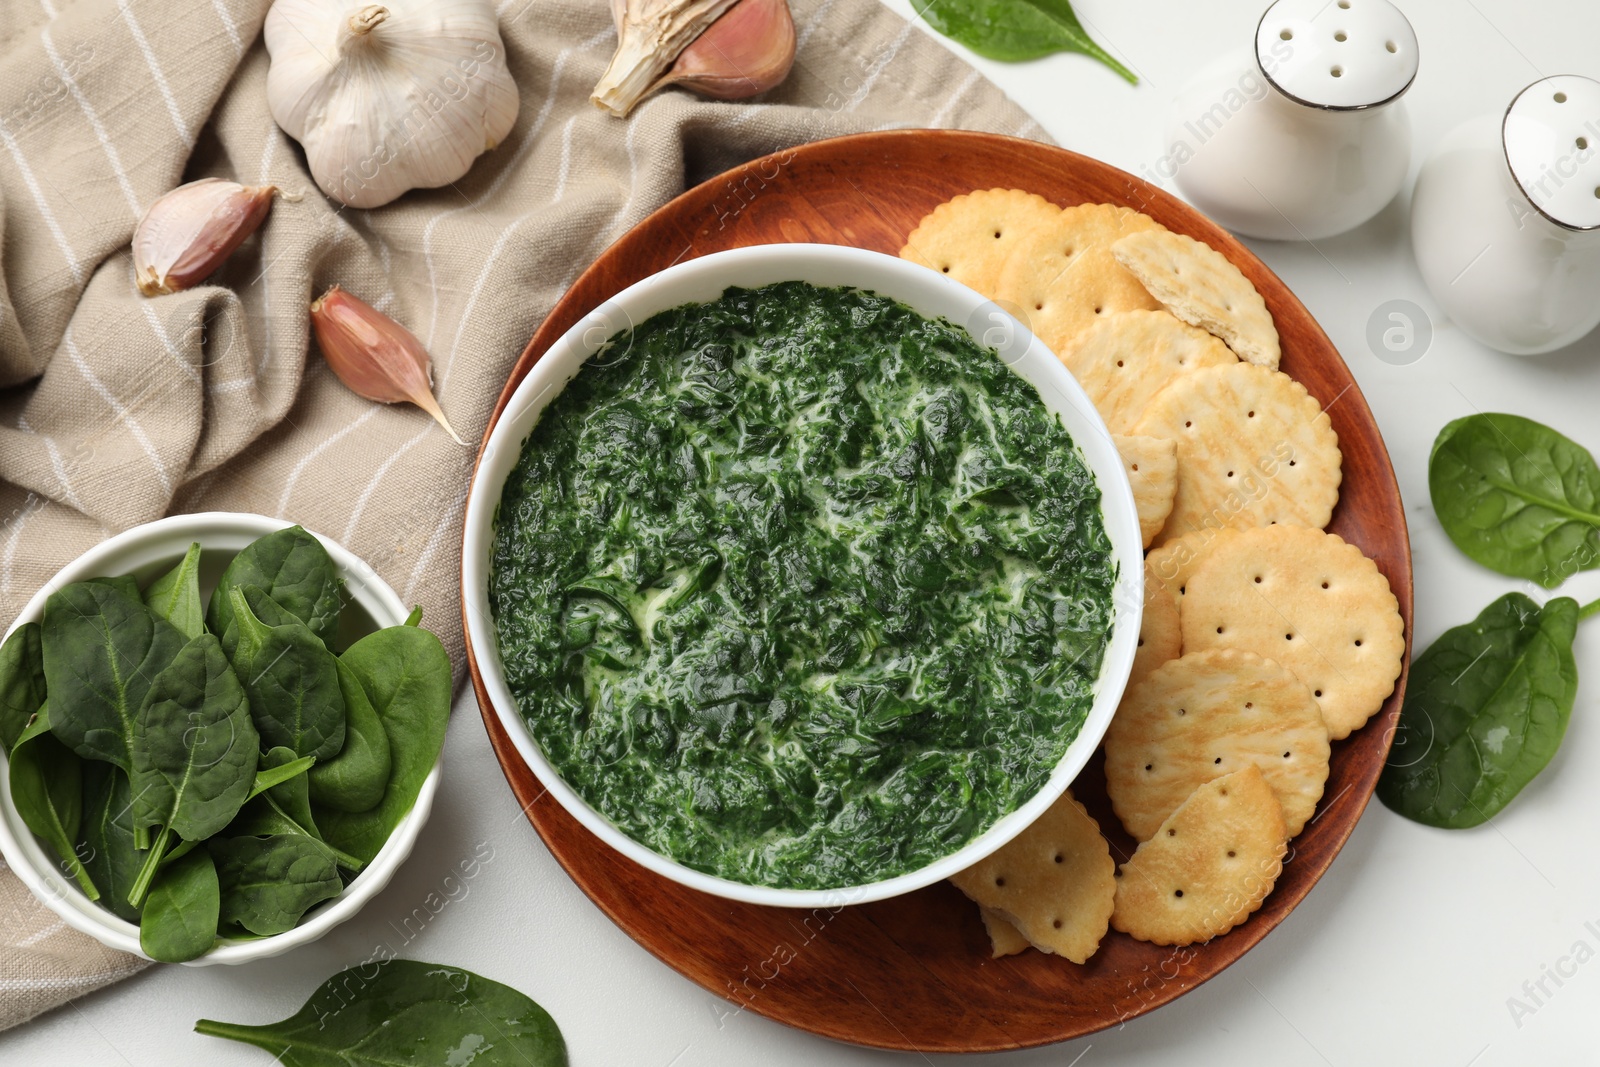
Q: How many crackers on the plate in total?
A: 13